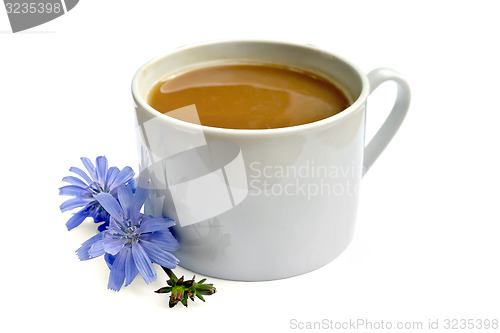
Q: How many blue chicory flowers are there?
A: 2